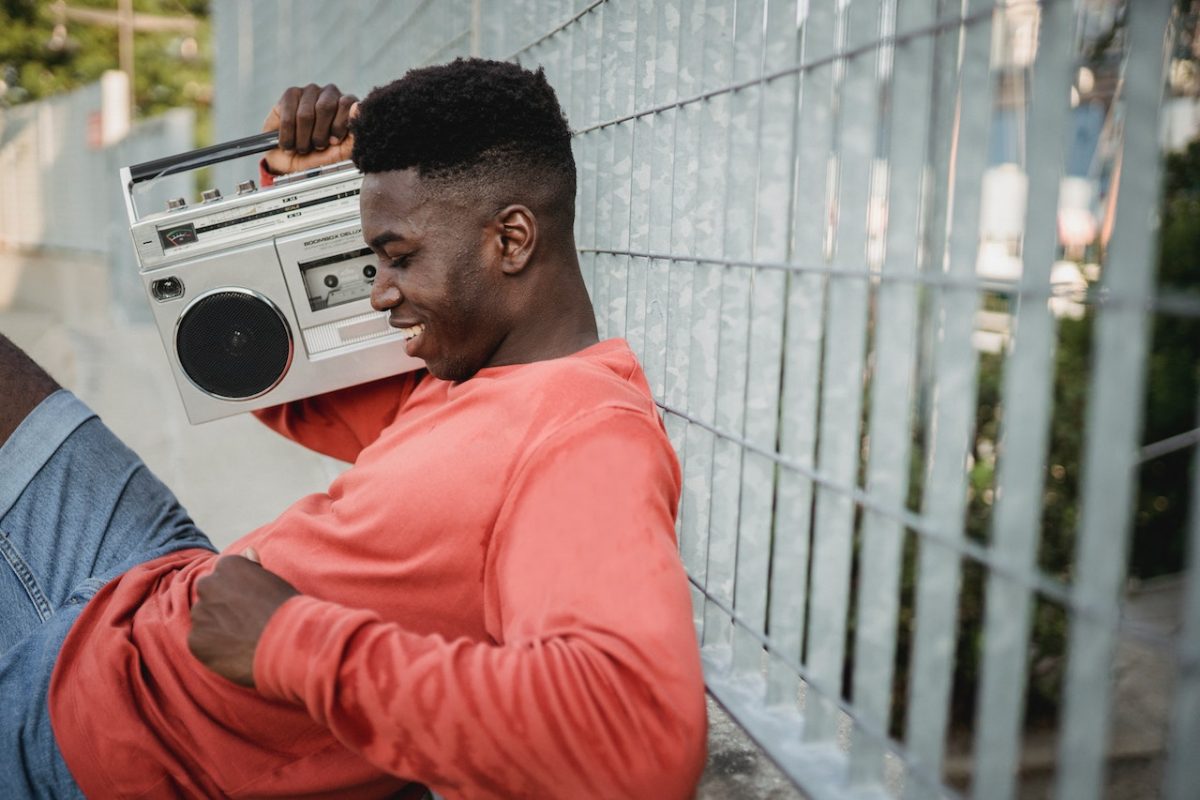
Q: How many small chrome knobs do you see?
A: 3